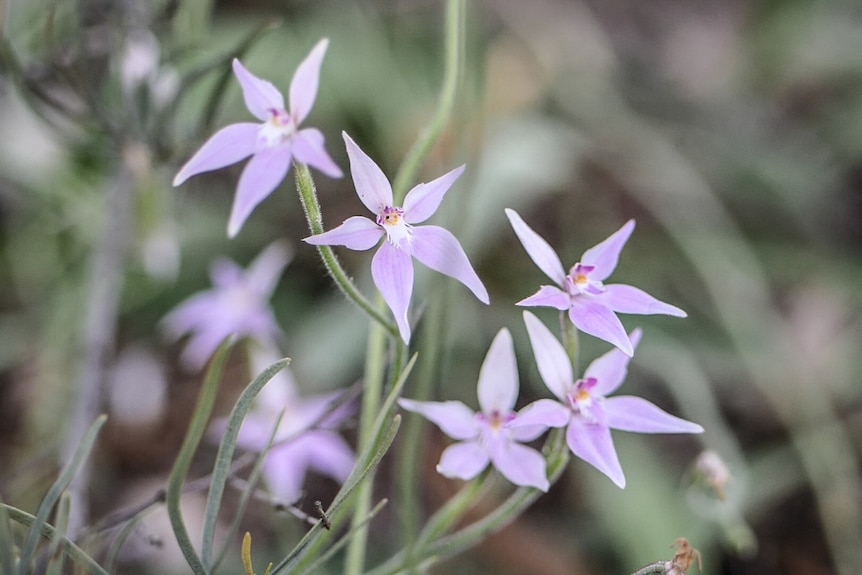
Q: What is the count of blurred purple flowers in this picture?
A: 2